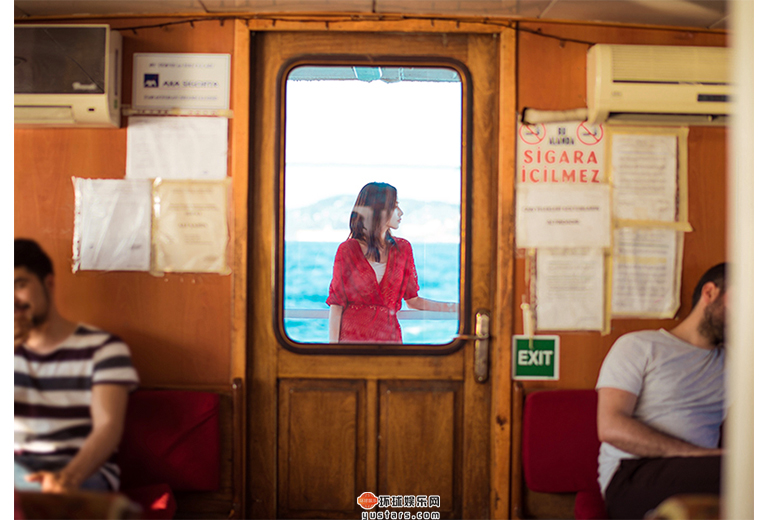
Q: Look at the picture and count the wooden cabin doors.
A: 1